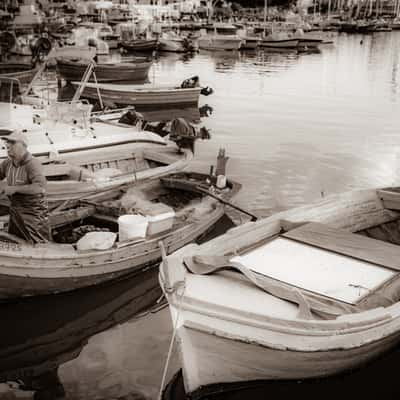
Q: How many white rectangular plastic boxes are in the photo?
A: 1